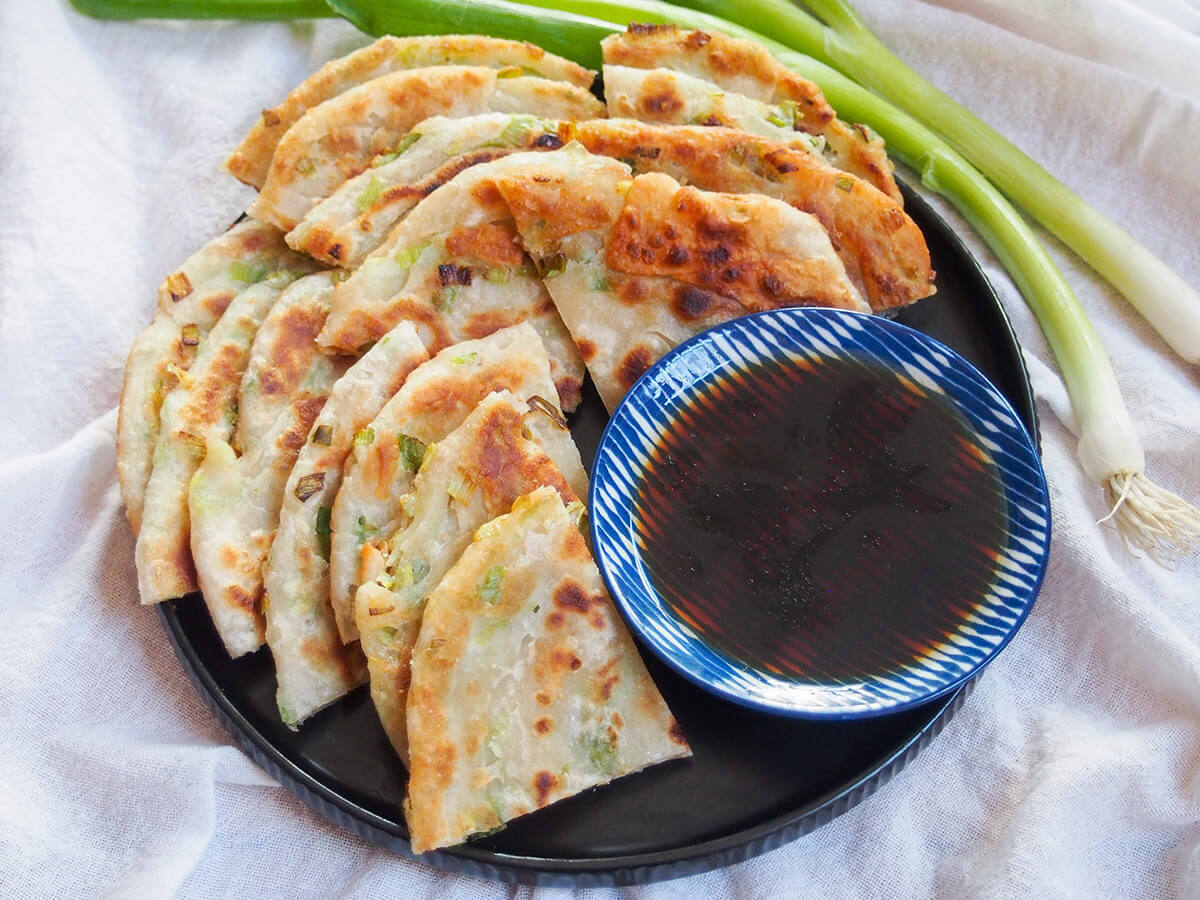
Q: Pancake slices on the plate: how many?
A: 15